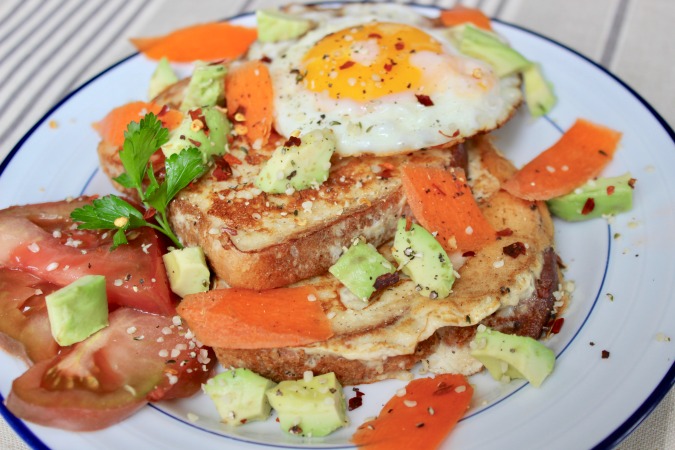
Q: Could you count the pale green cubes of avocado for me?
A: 15